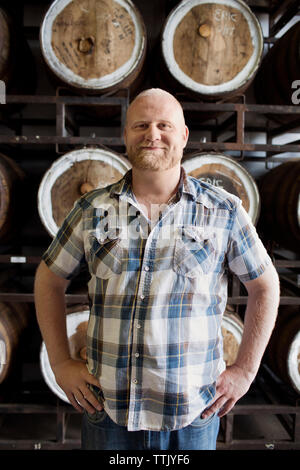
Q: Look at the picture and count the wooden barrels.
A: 12